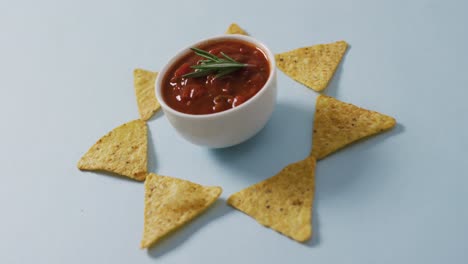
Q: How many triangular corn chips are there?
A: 7